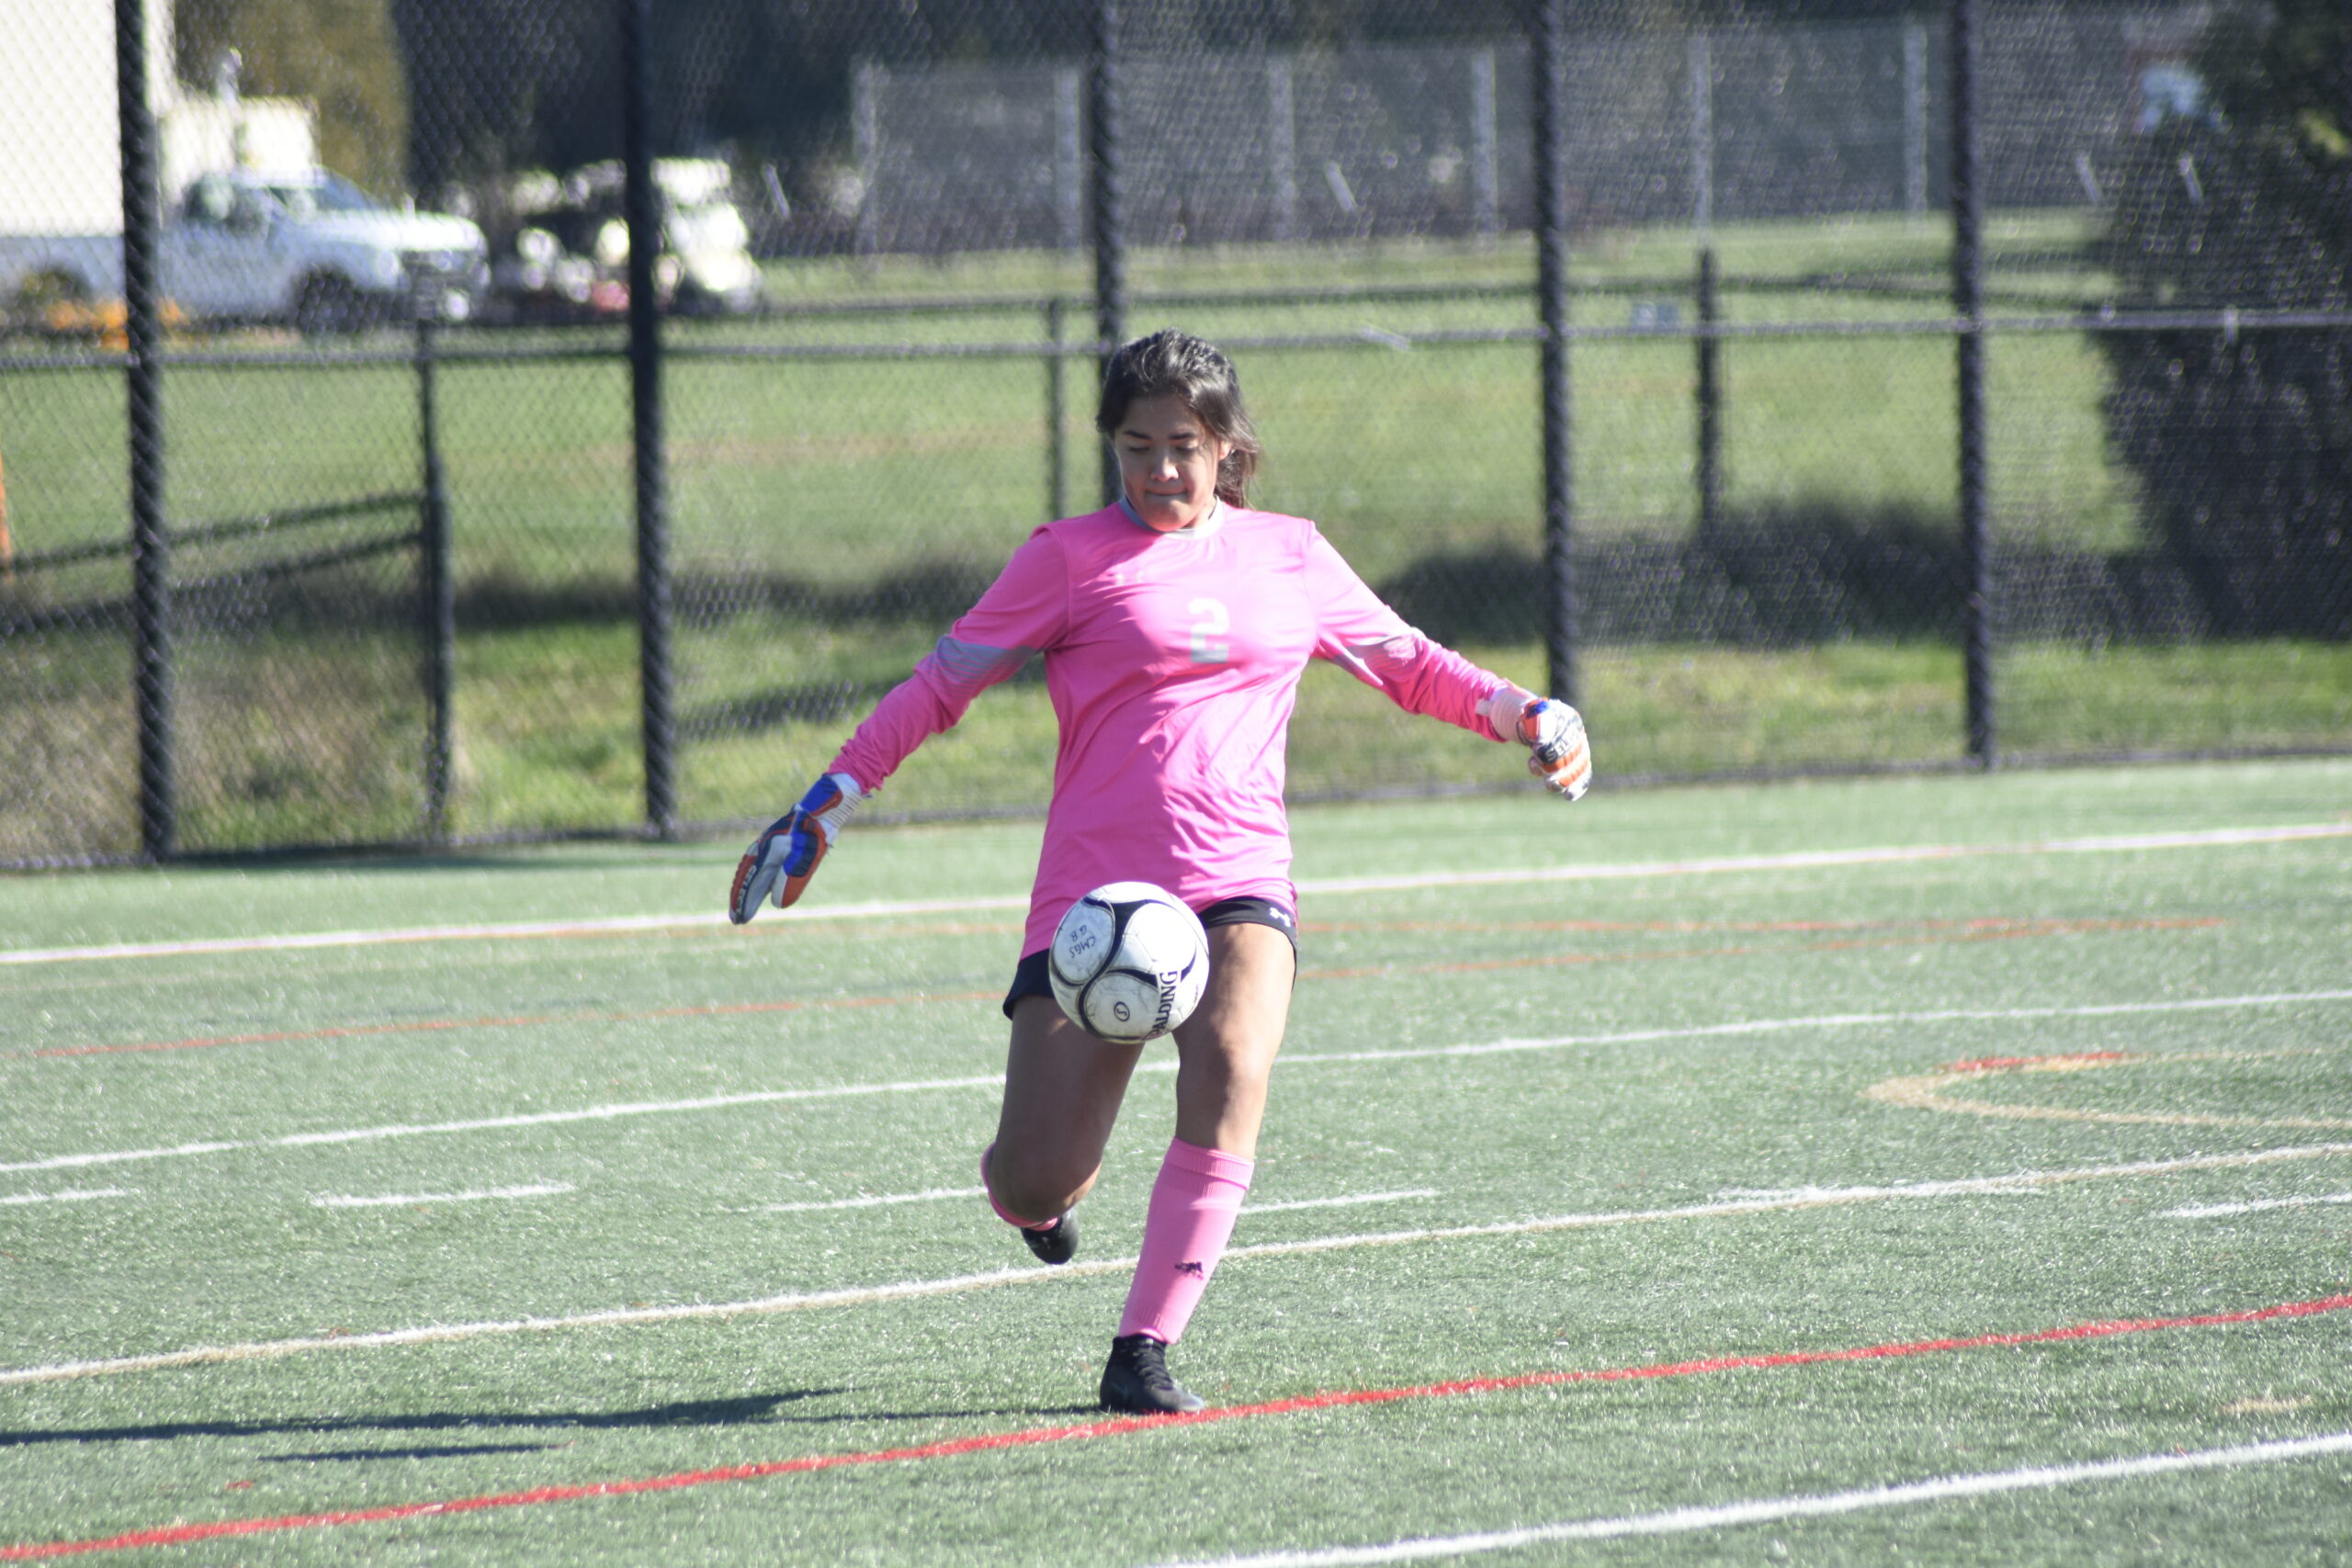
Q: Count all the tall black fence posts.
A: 5